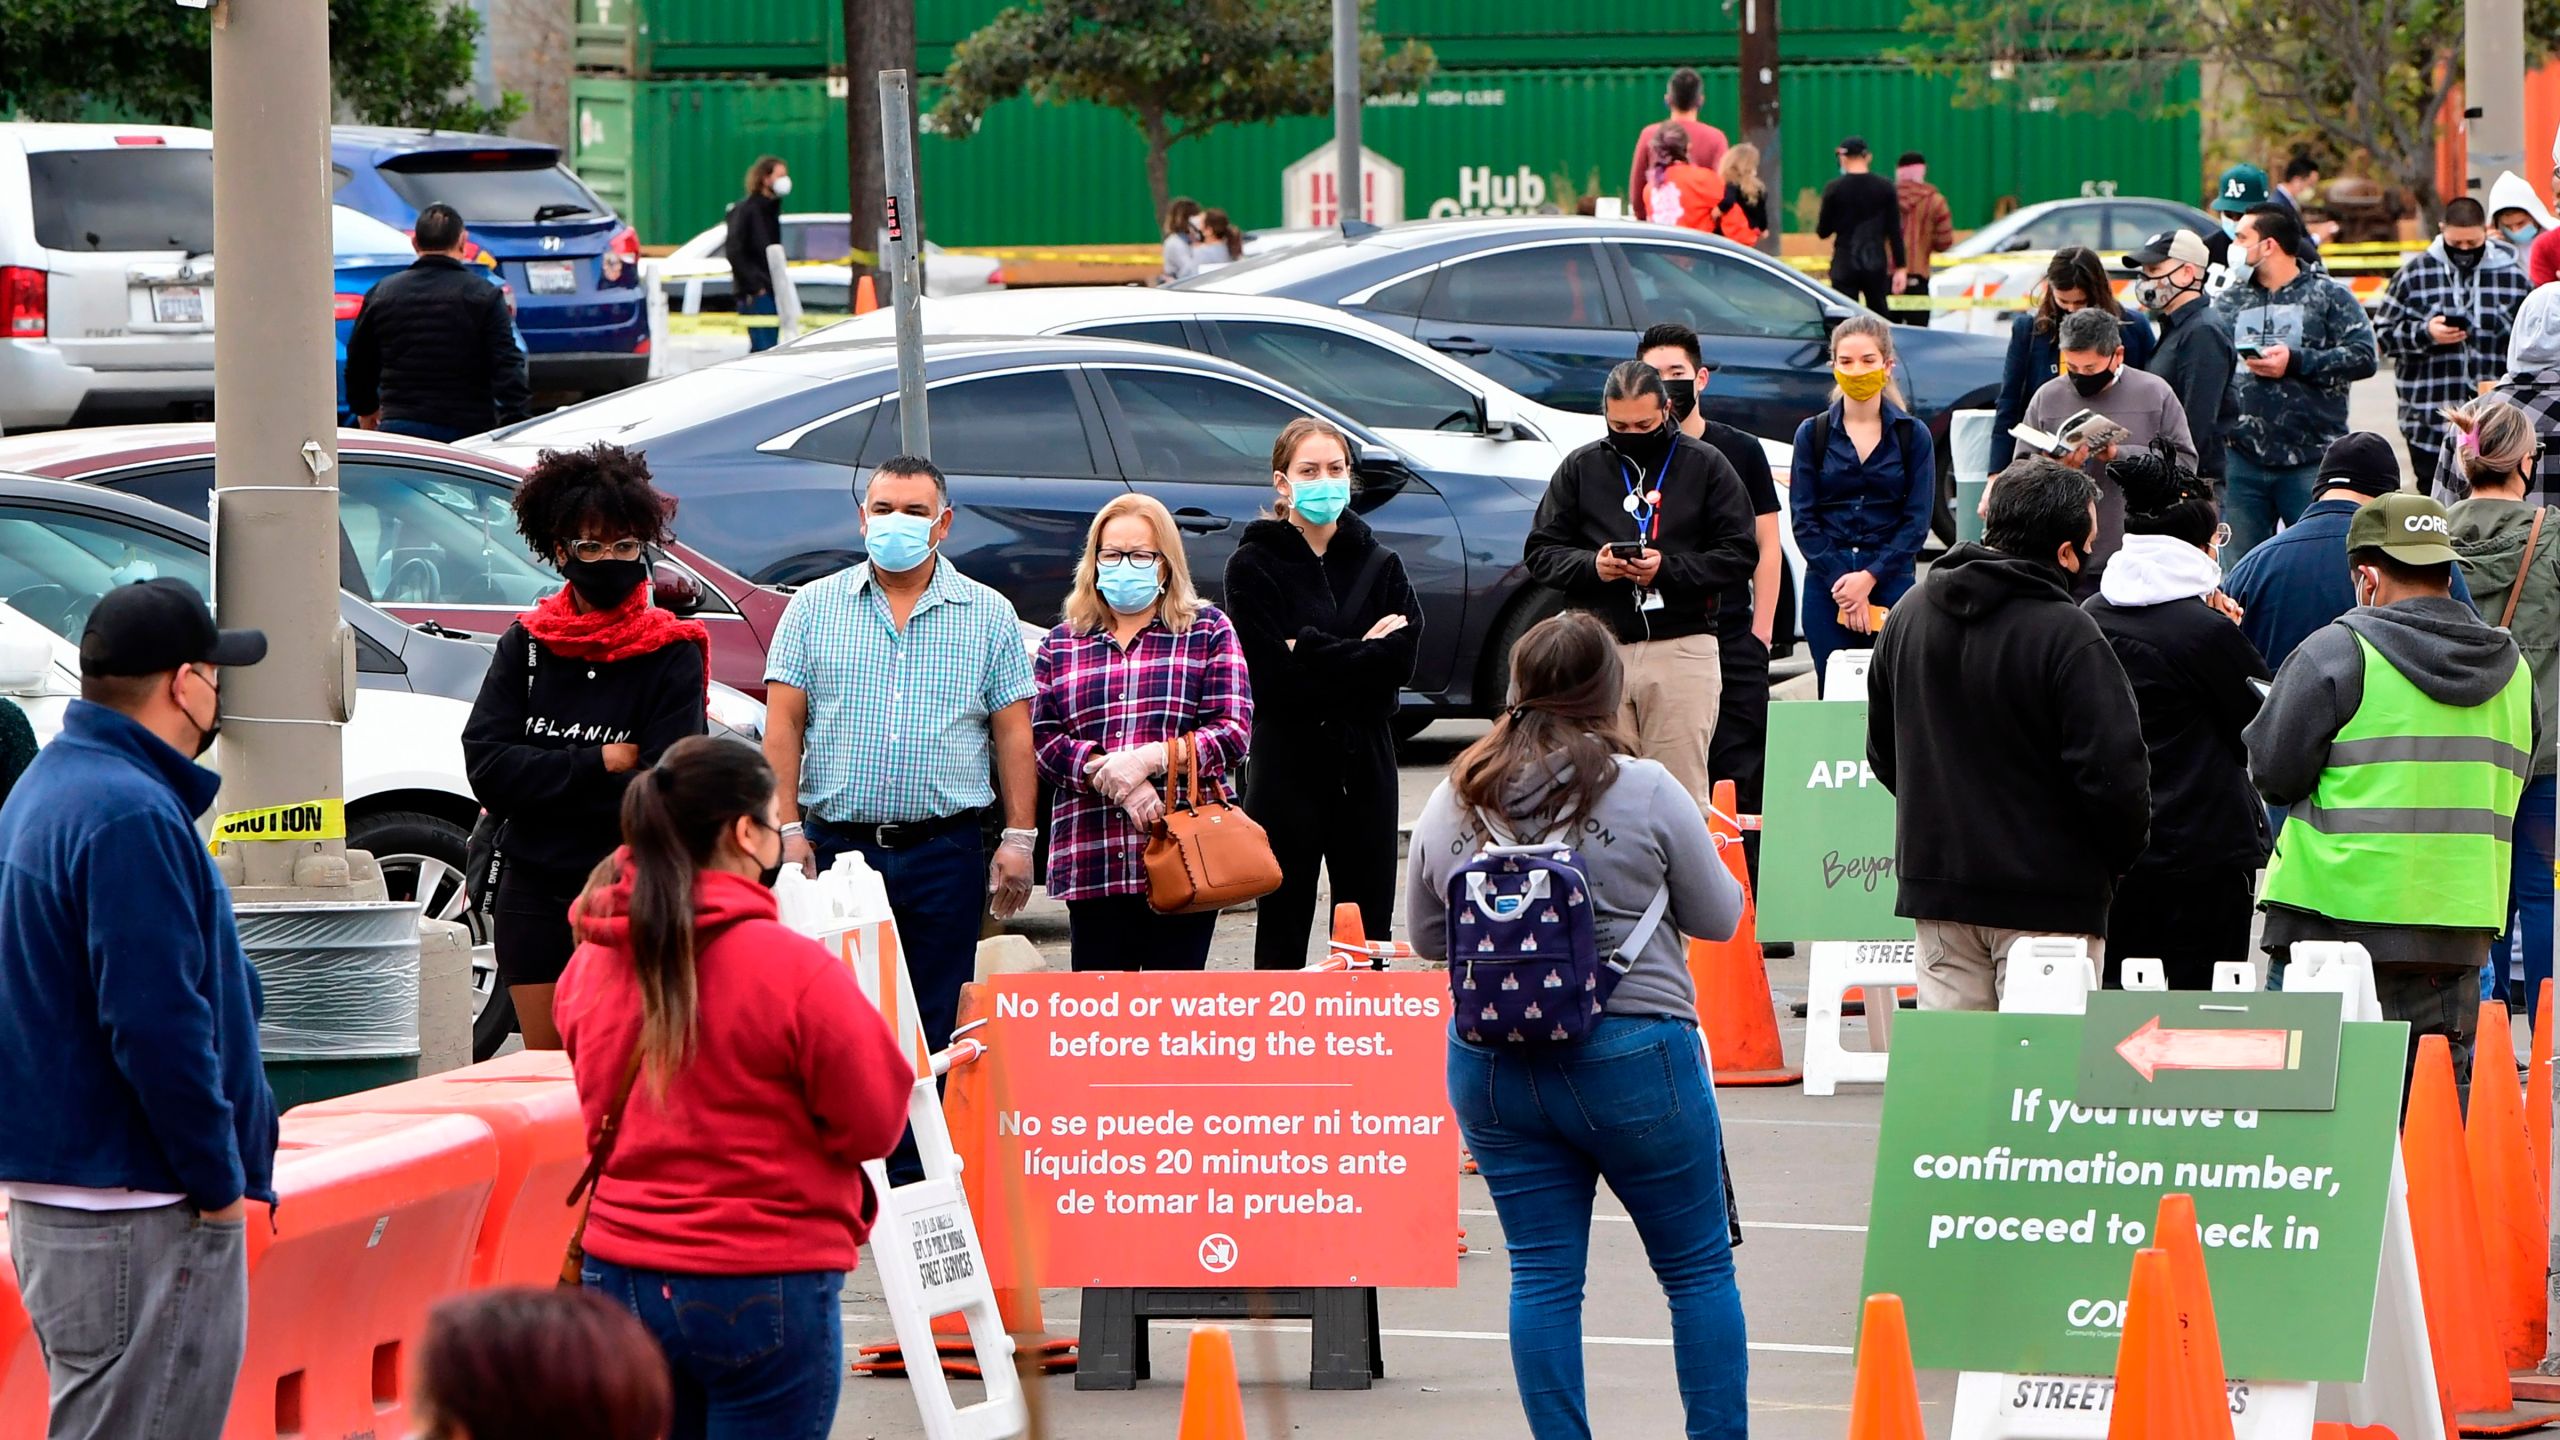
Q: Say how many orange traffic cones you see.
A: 11